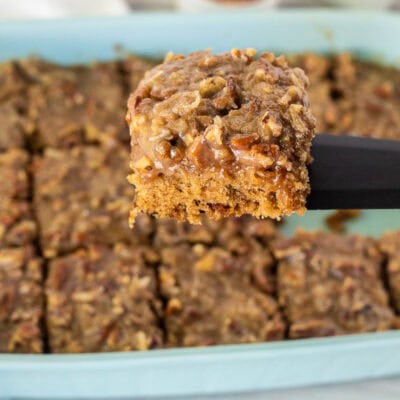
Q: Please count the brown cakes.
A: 14